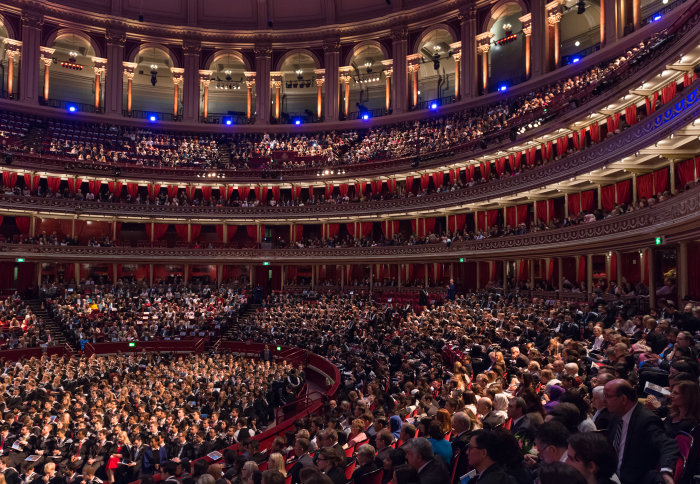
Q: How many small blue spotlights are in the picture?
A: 9